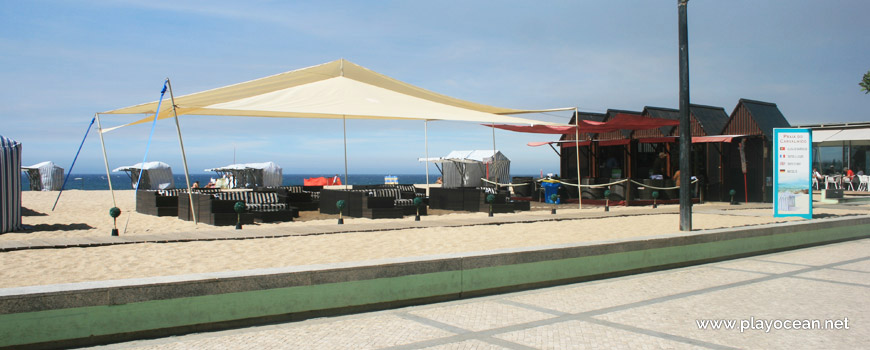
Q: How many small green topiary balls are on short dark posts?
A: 9